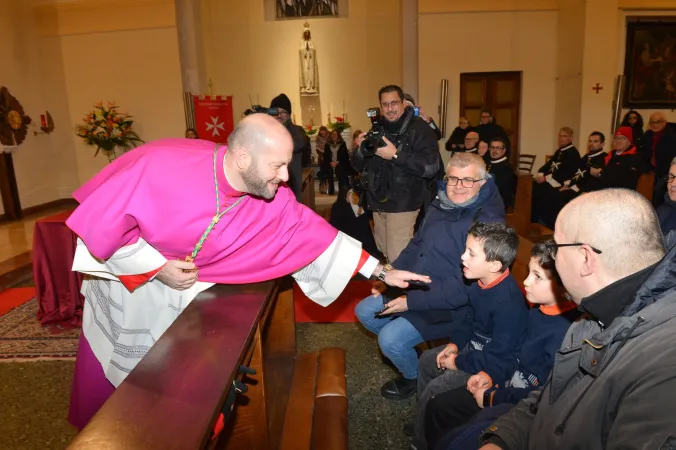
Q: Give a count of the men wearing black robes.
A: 4